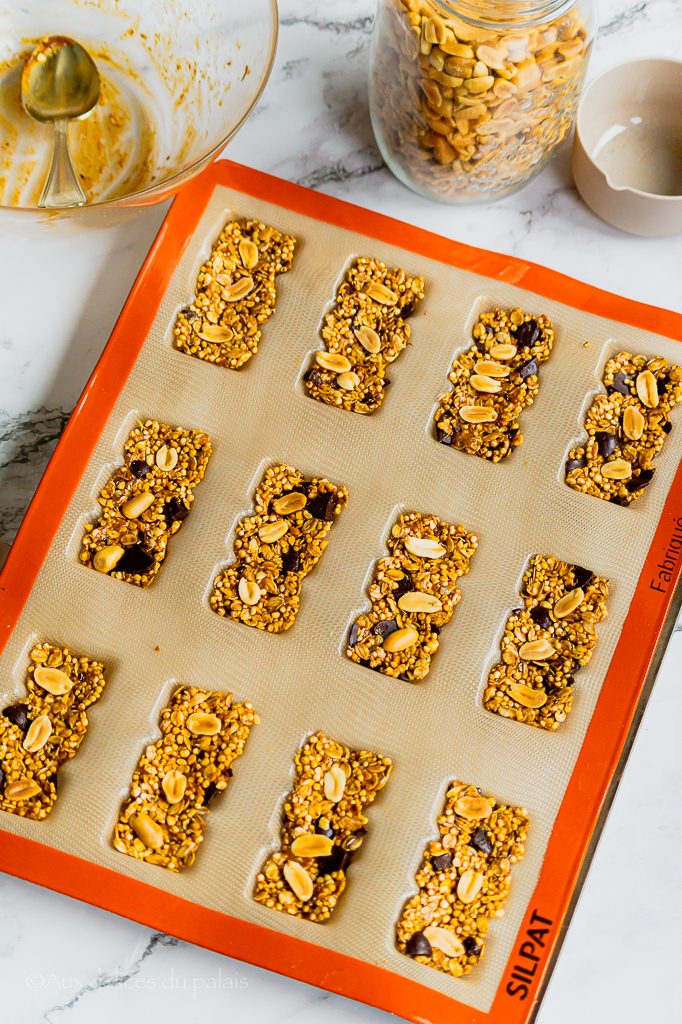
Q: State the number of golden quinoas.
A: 12